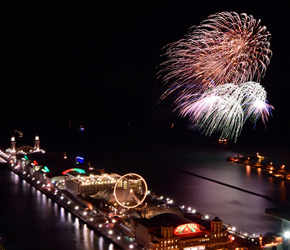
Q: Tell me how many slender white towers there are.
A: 2